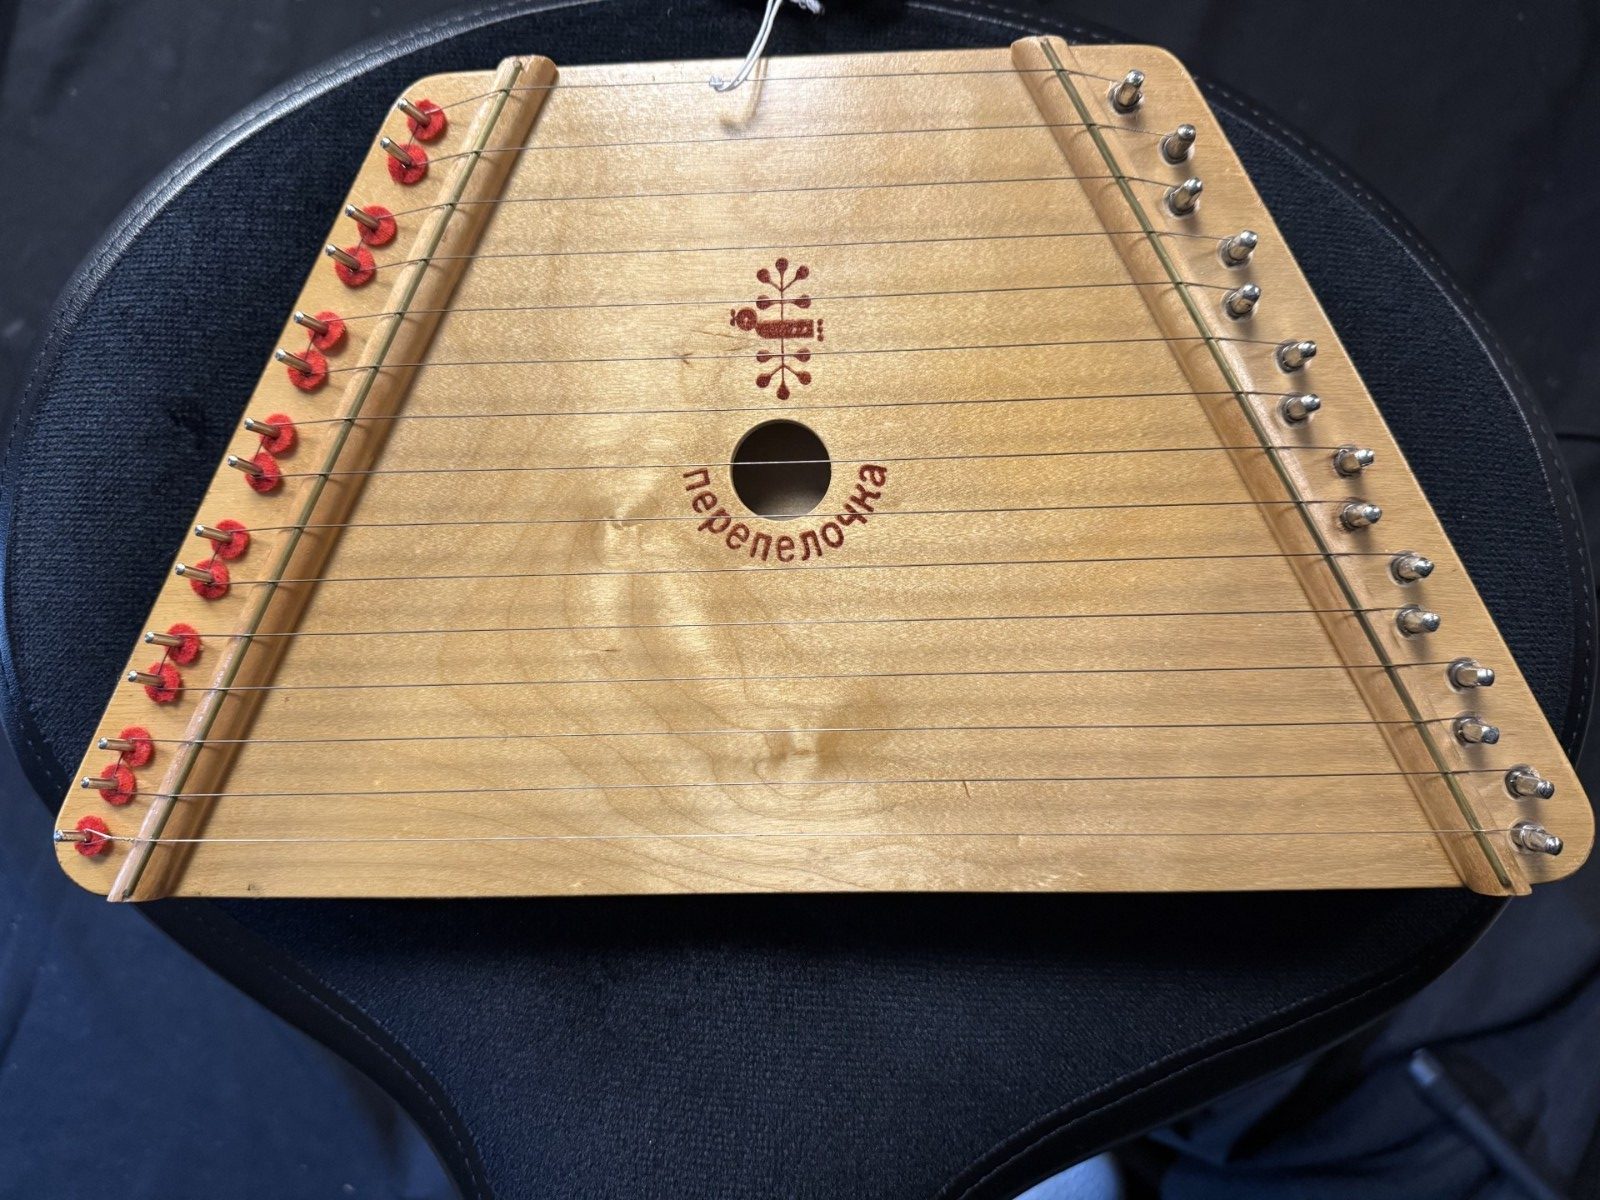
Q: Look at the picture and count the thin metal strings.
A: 15